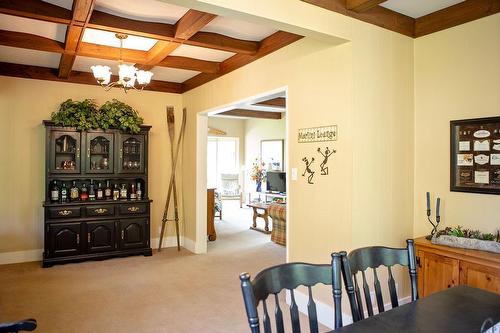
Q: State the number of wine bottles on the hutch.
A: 11